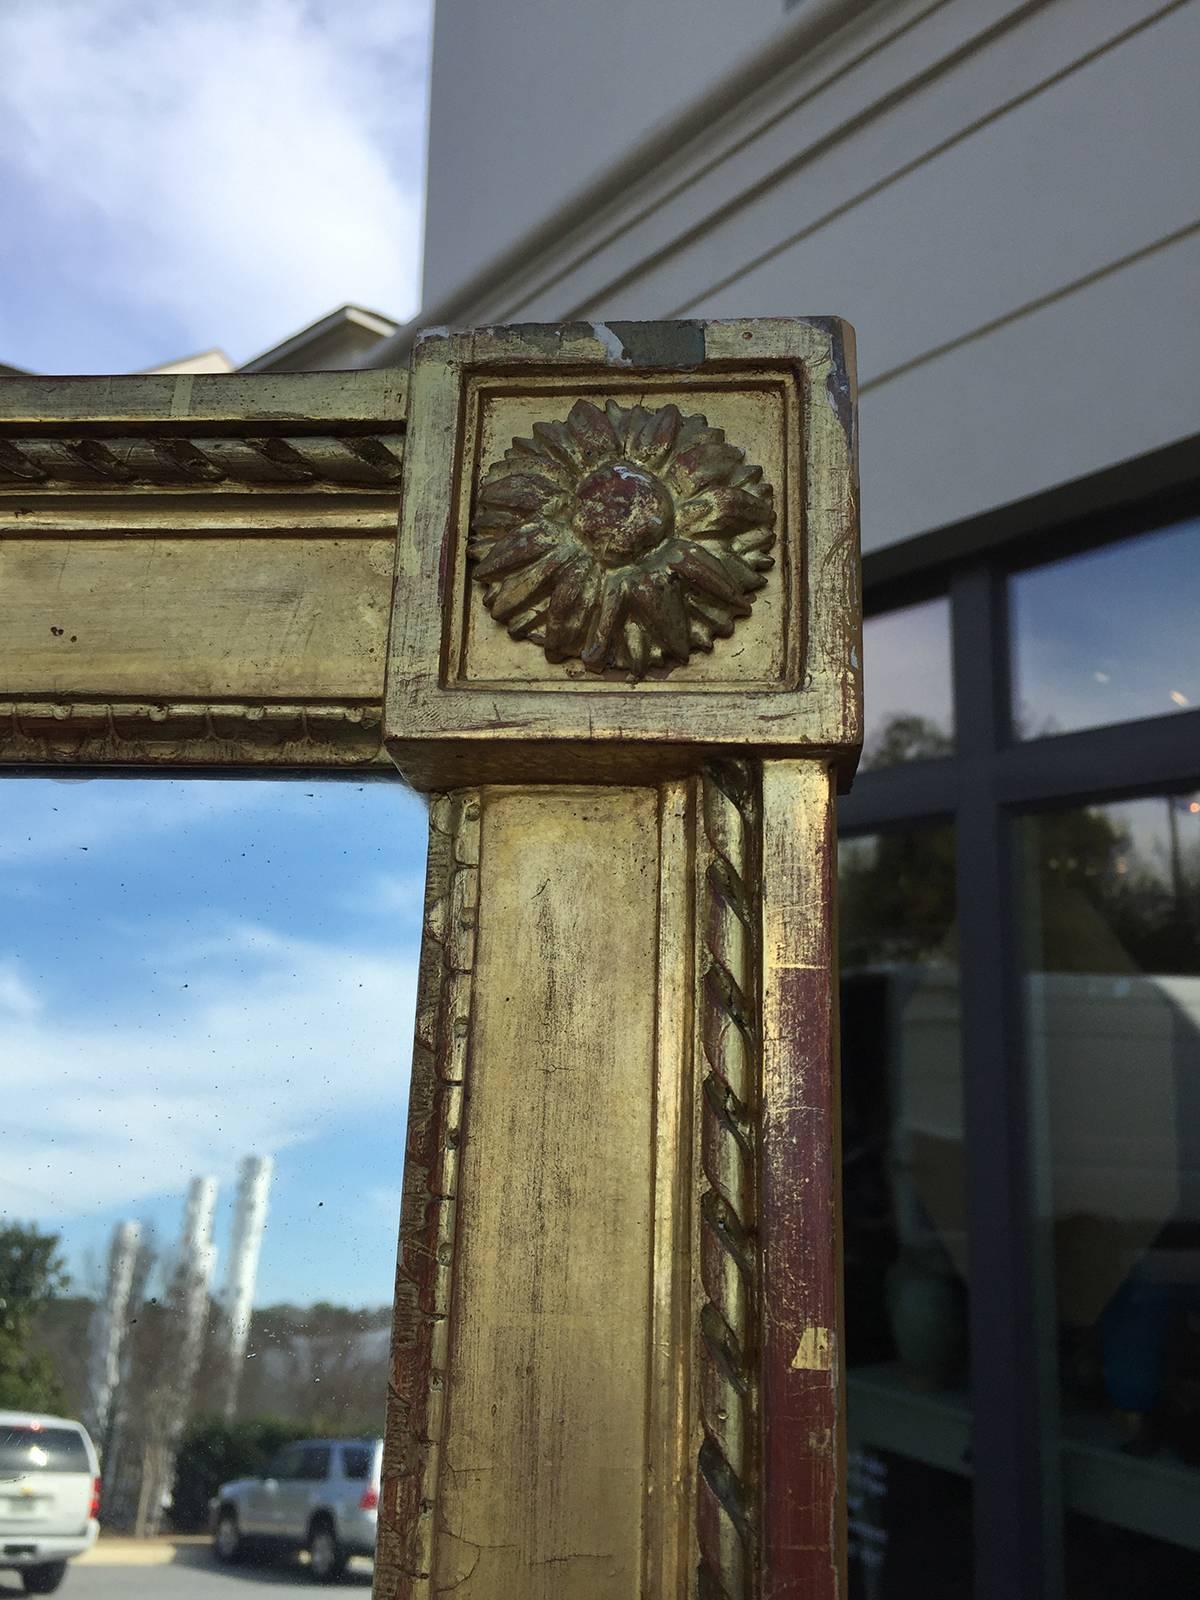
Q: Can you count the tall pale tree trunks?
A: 3